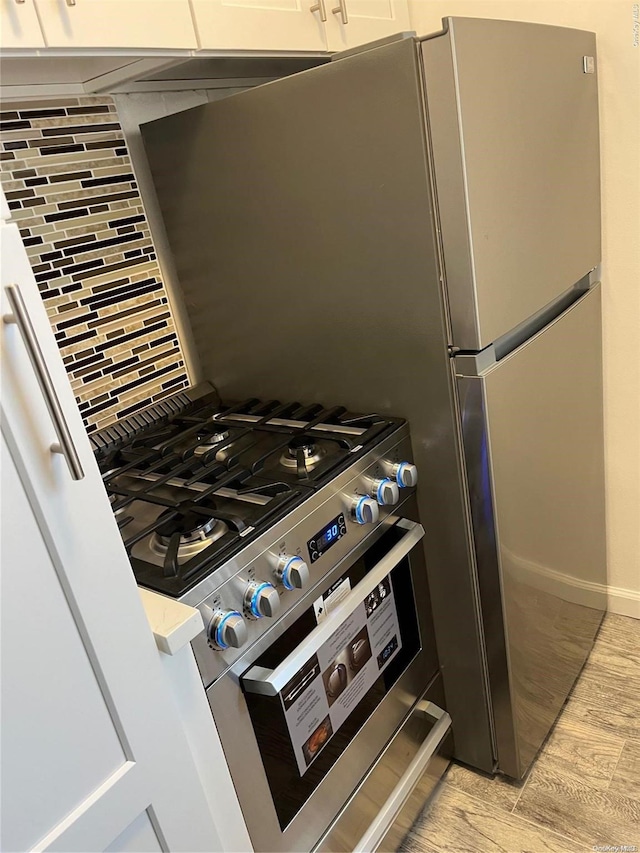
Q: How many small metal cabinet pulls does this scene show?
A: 4